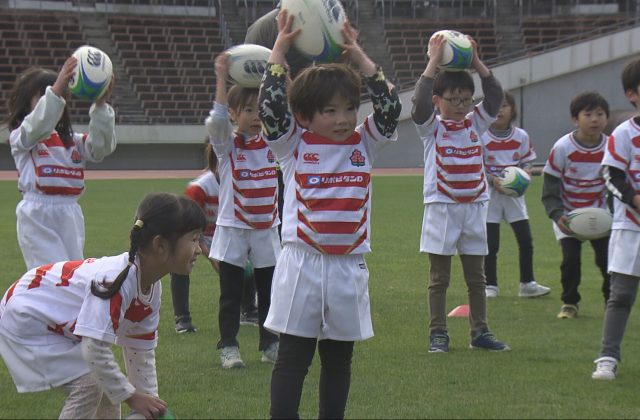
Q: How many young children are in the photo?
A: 9